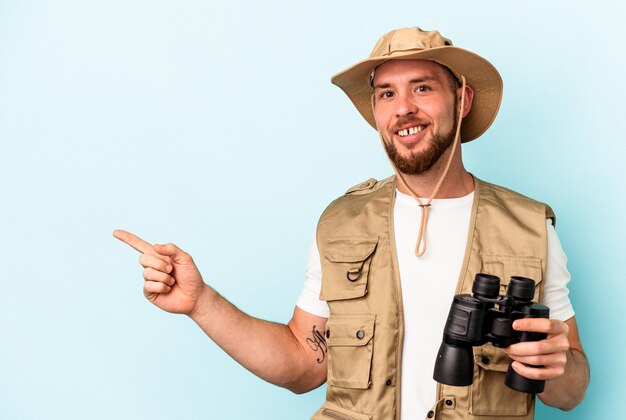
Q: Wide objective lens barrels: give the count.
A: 2